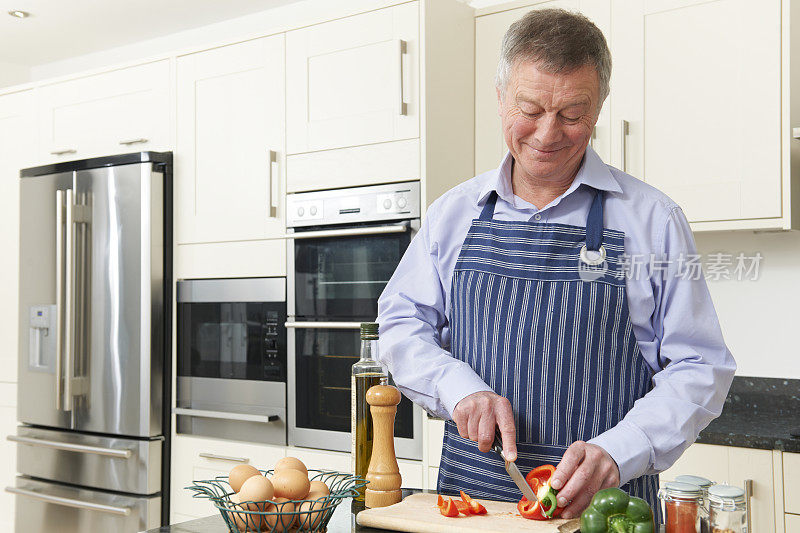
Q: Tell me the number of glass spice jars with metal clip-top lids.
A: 3